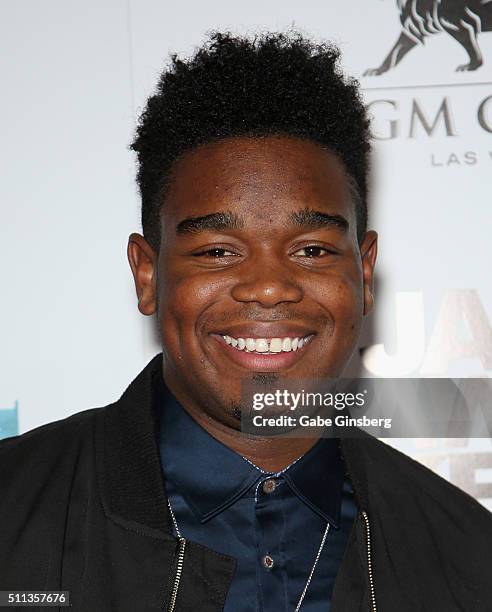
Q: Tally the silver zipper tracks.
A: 2